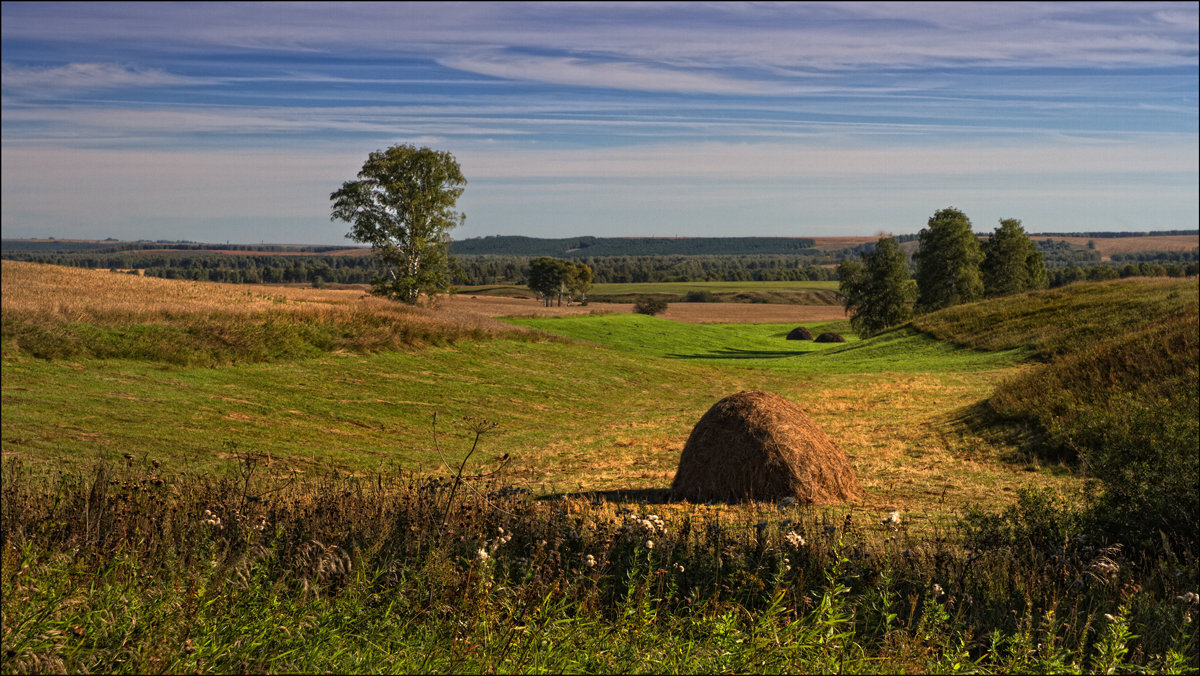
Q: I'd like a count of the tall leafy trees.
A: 4